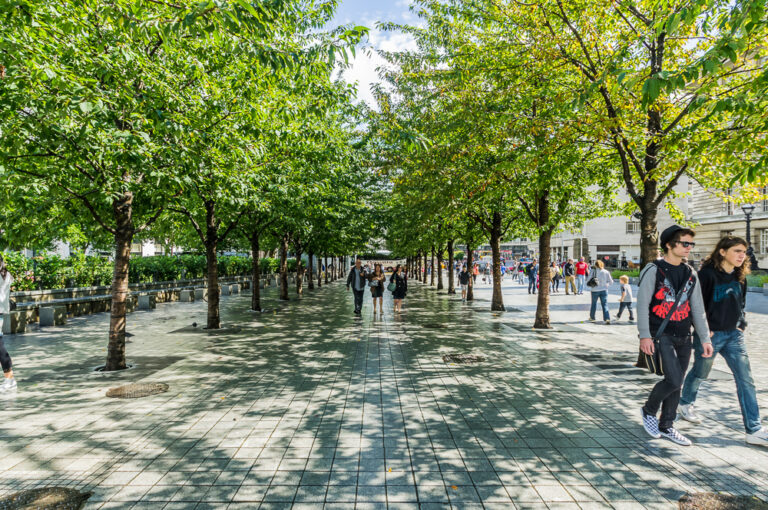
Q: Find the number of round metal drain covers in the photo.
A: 4